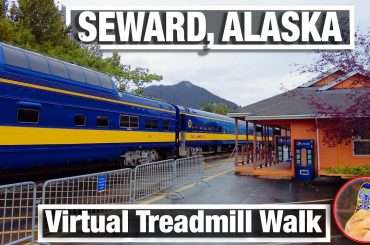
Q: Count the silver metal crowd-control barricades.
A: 4